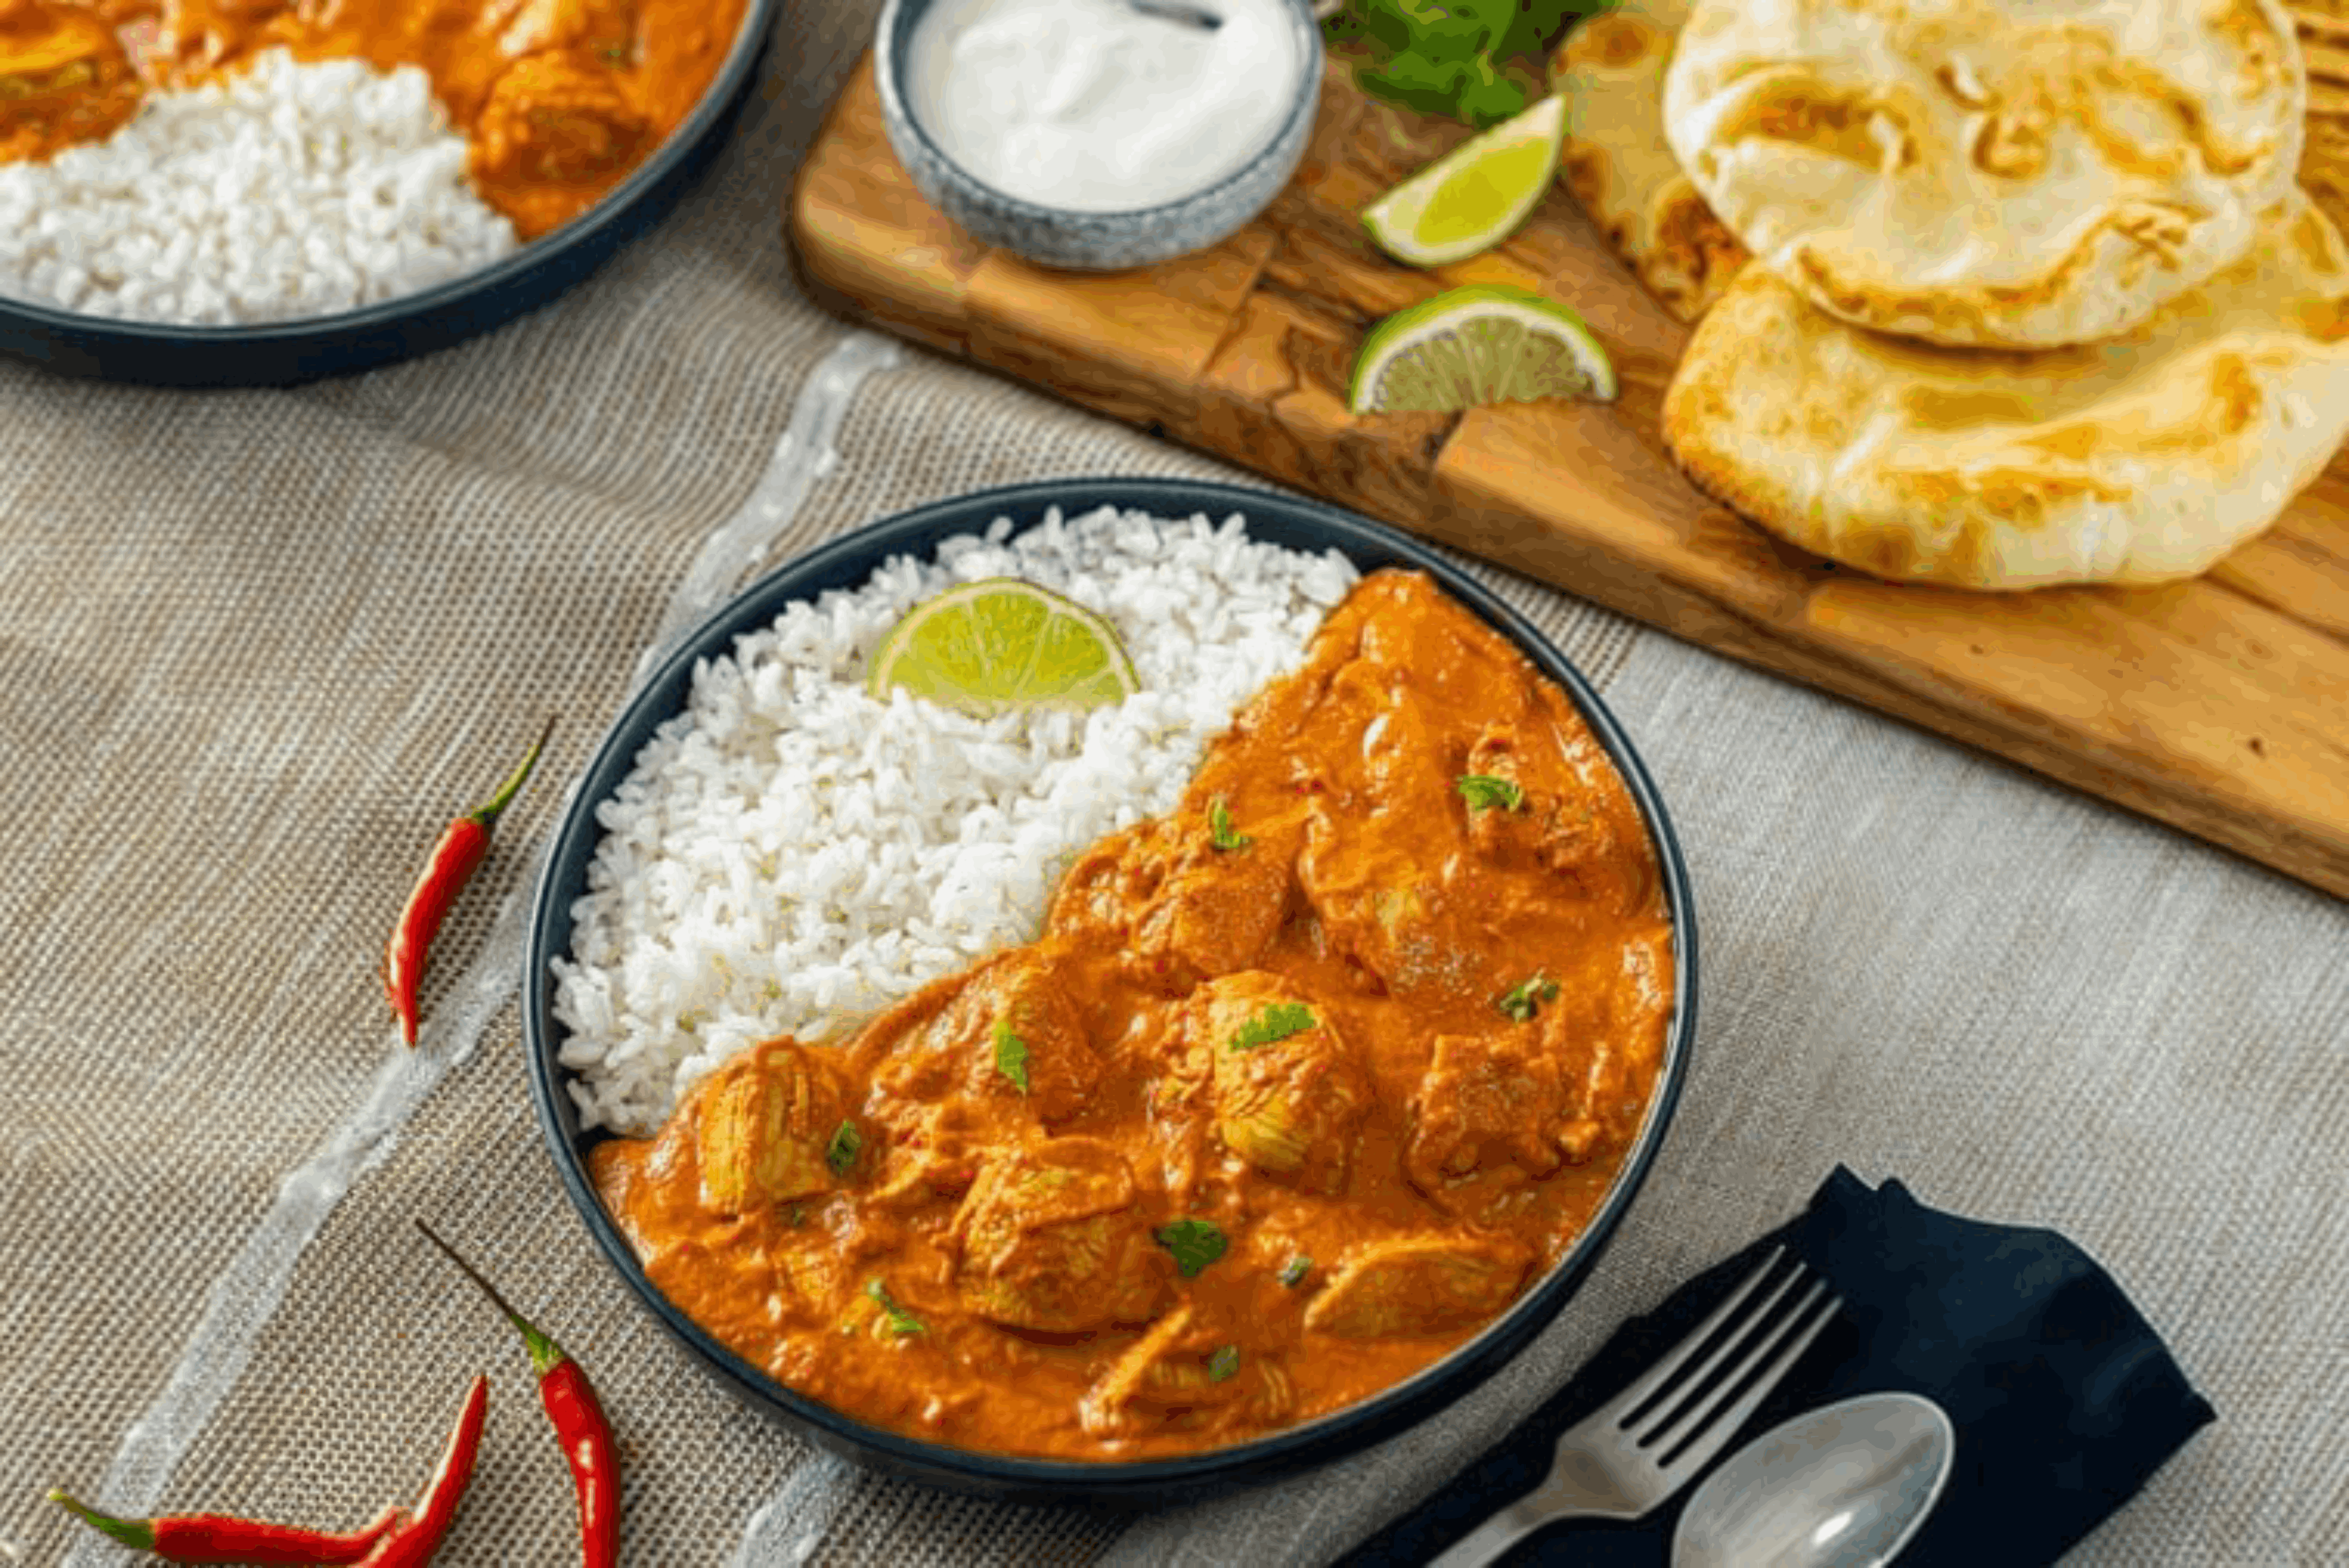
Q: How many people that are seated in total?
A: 0